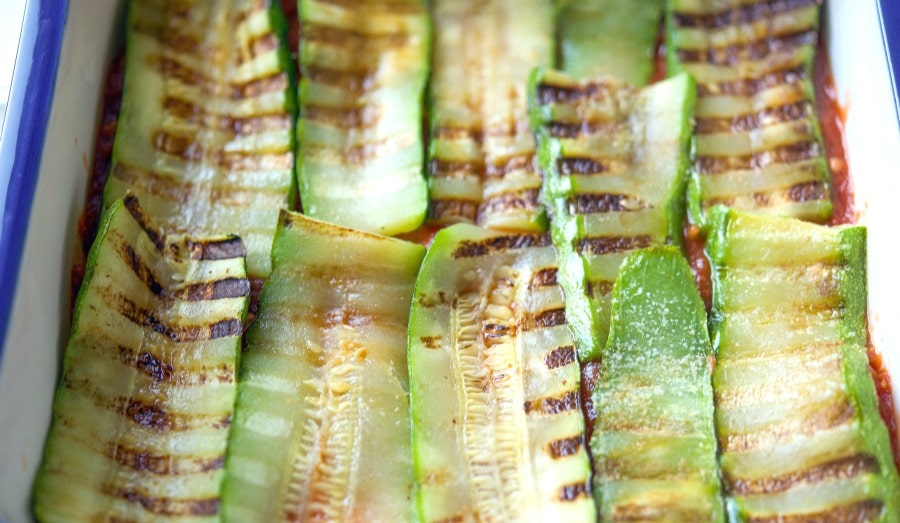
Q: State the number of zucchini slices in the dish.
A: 11